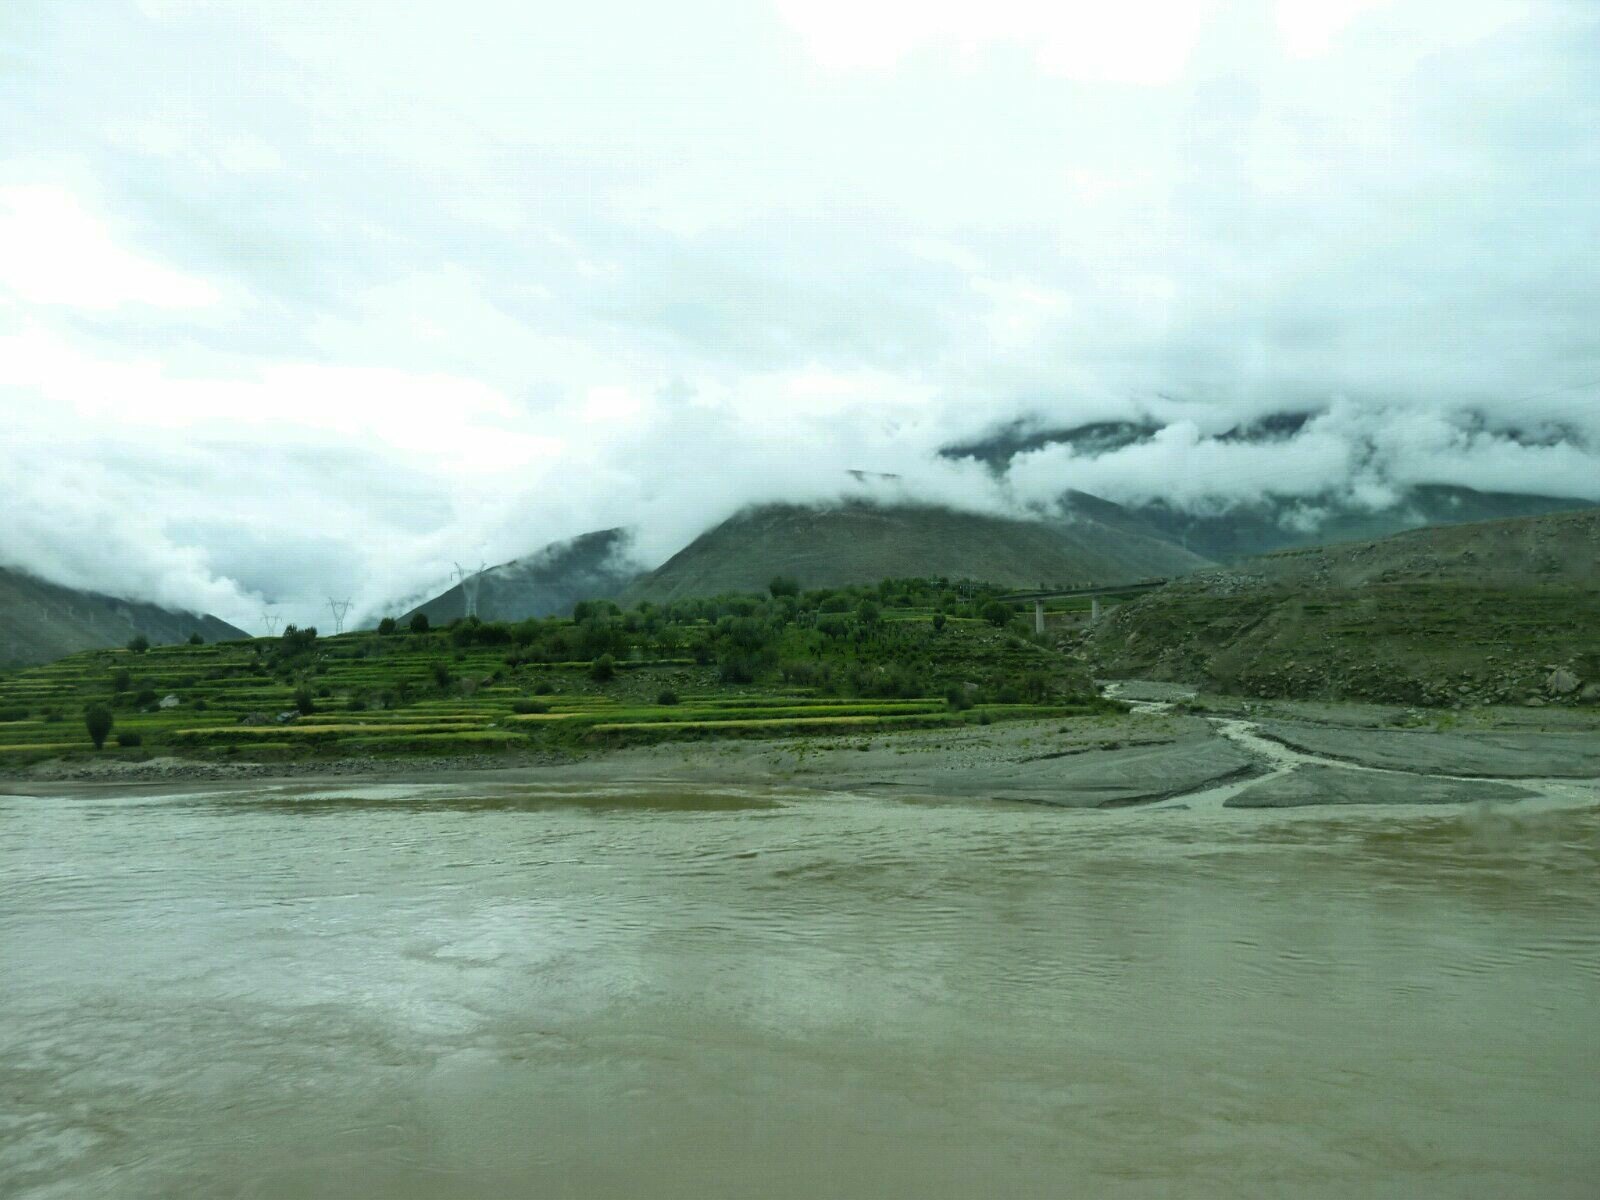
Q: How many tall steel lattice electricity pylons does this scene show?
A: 3